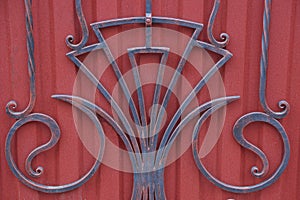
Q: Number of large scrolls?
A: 2